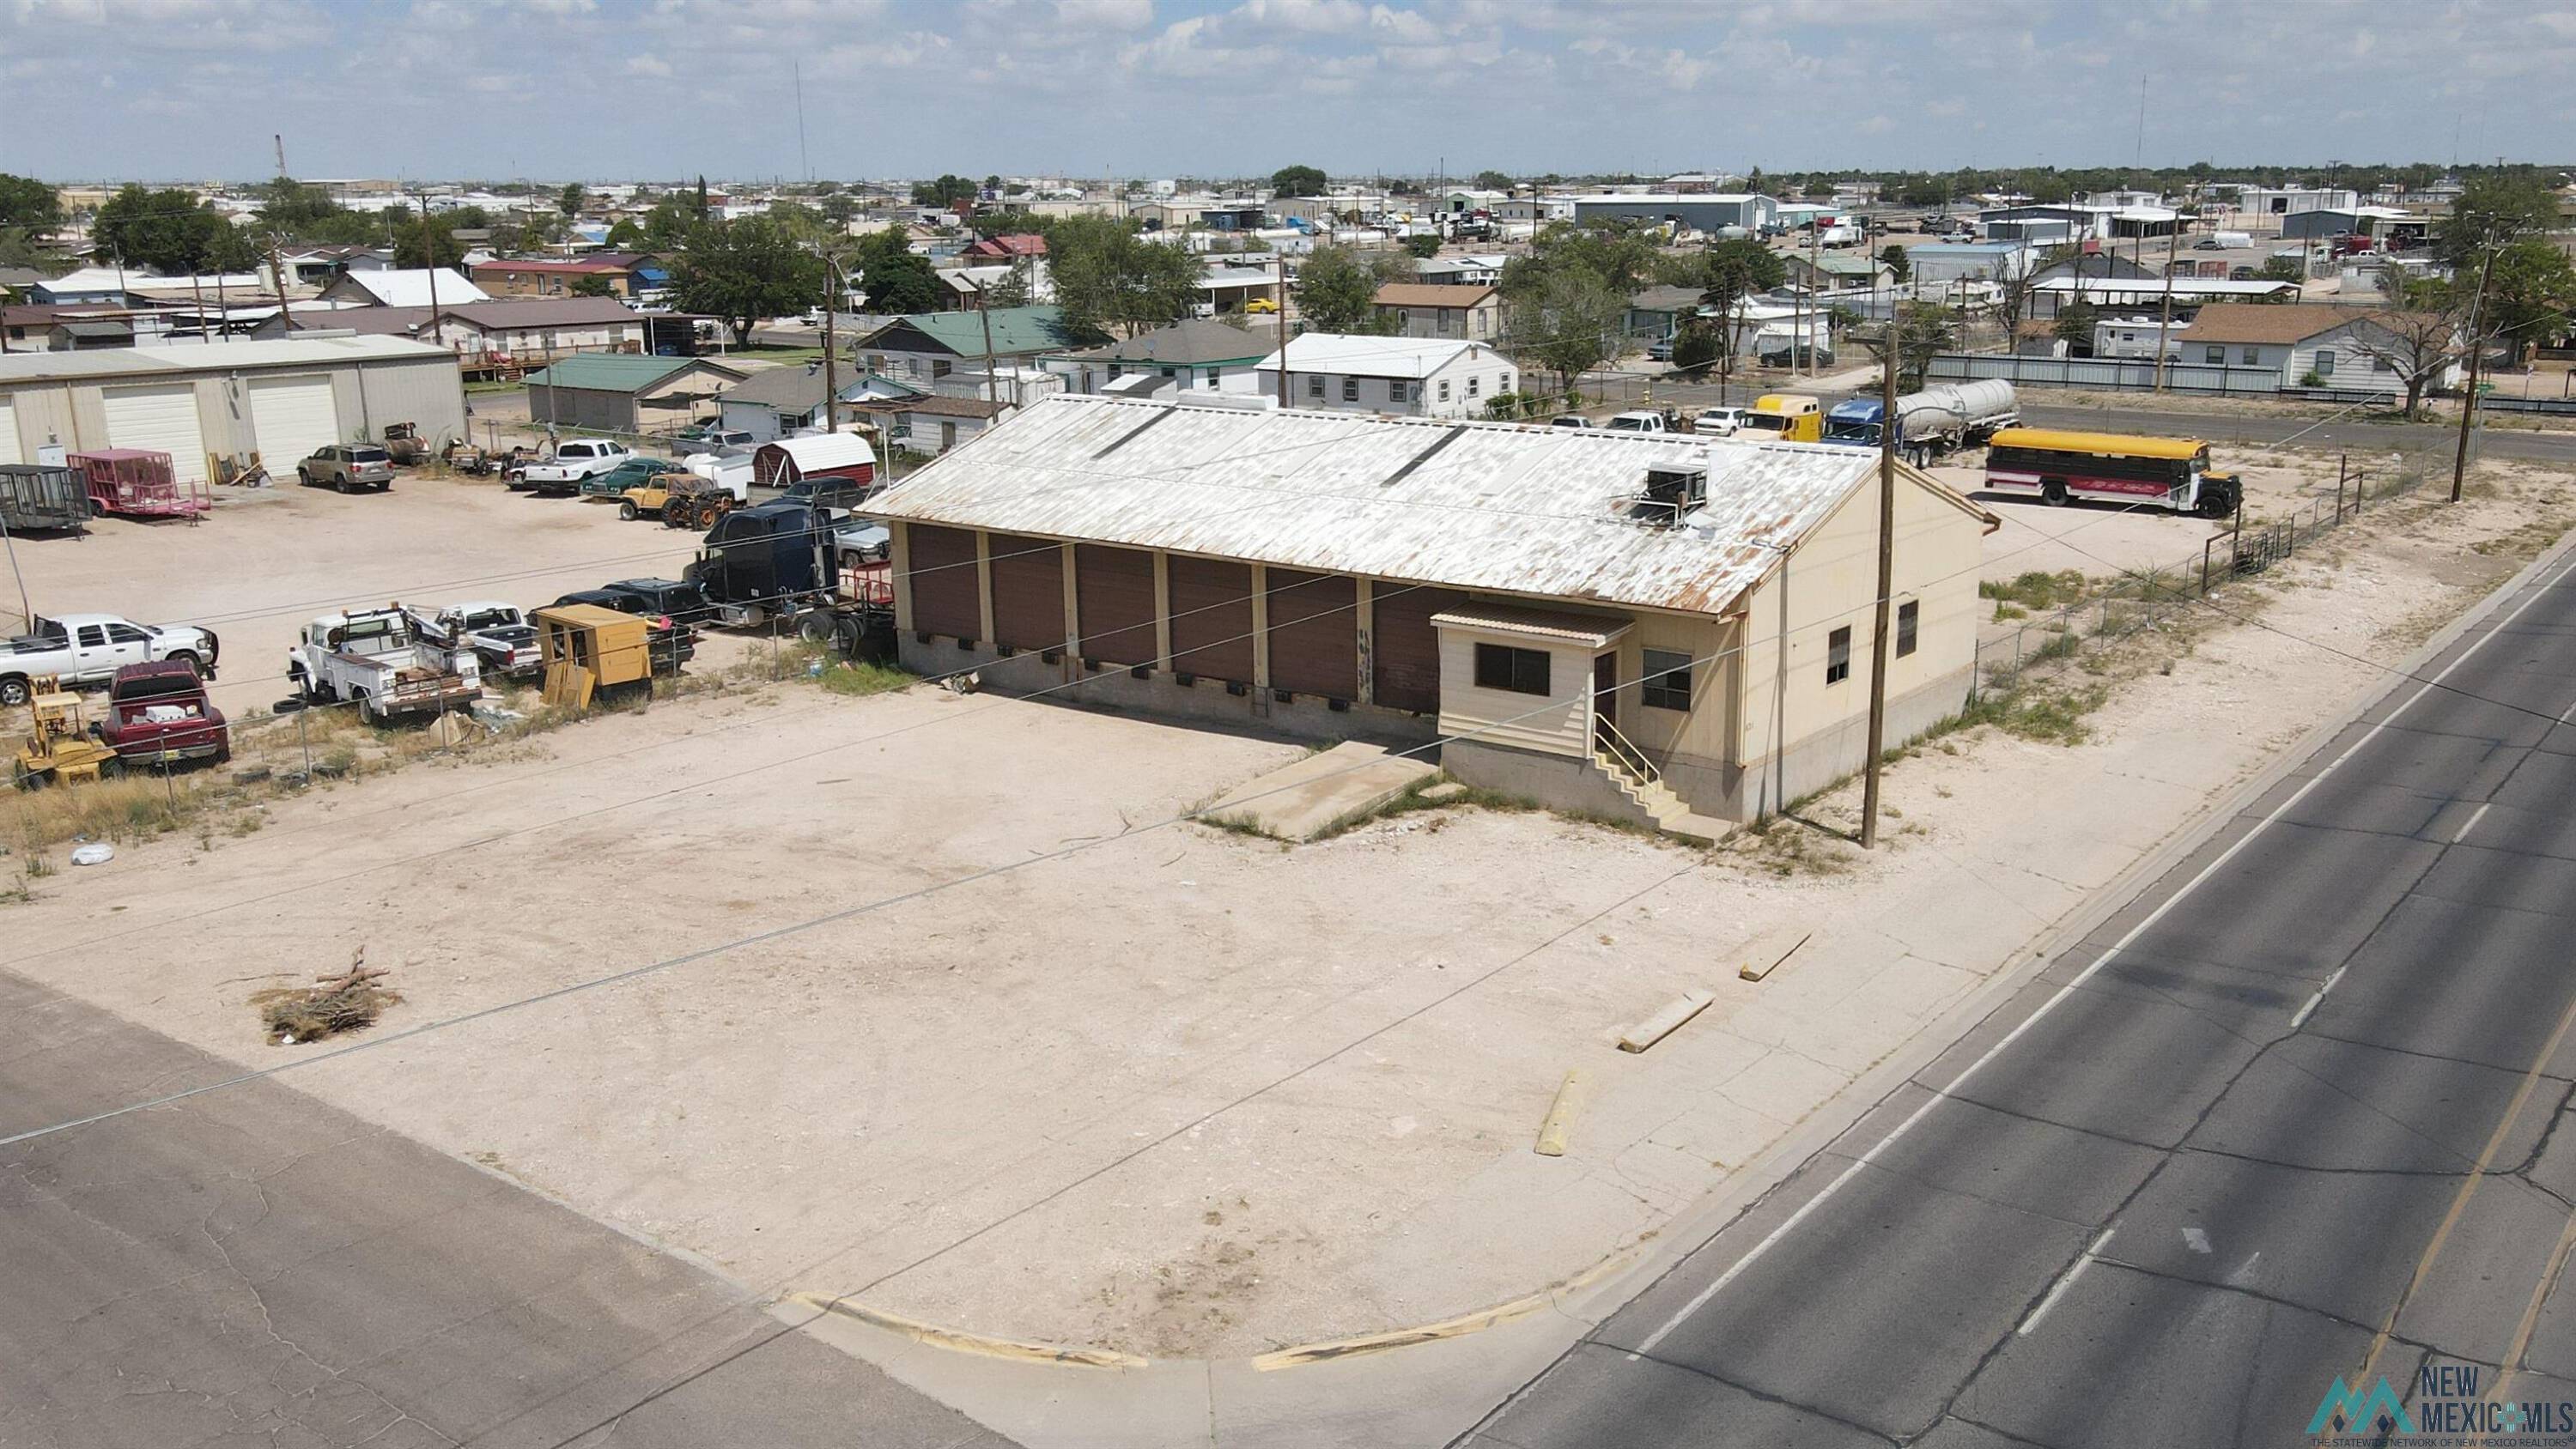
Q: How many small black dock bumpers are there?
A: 10